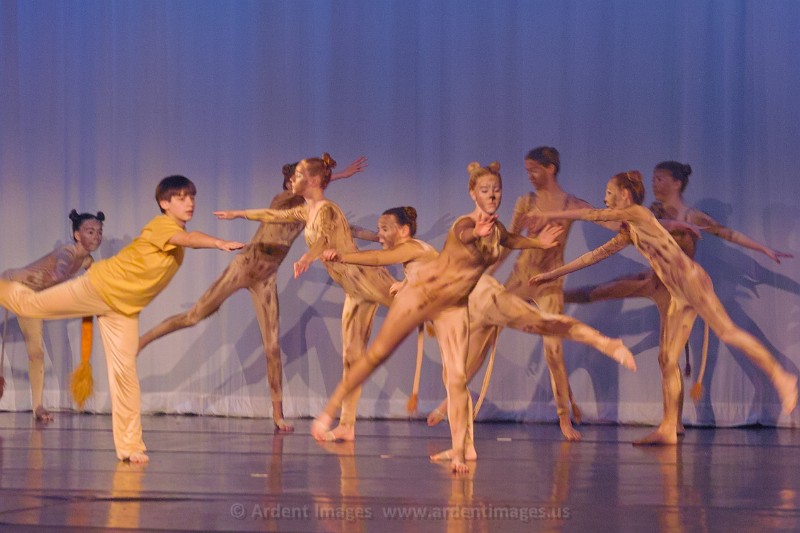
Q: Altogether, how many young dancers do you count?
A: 9